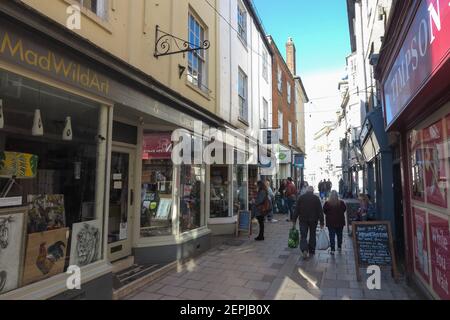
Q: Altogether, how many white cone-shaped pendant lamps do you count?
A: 3